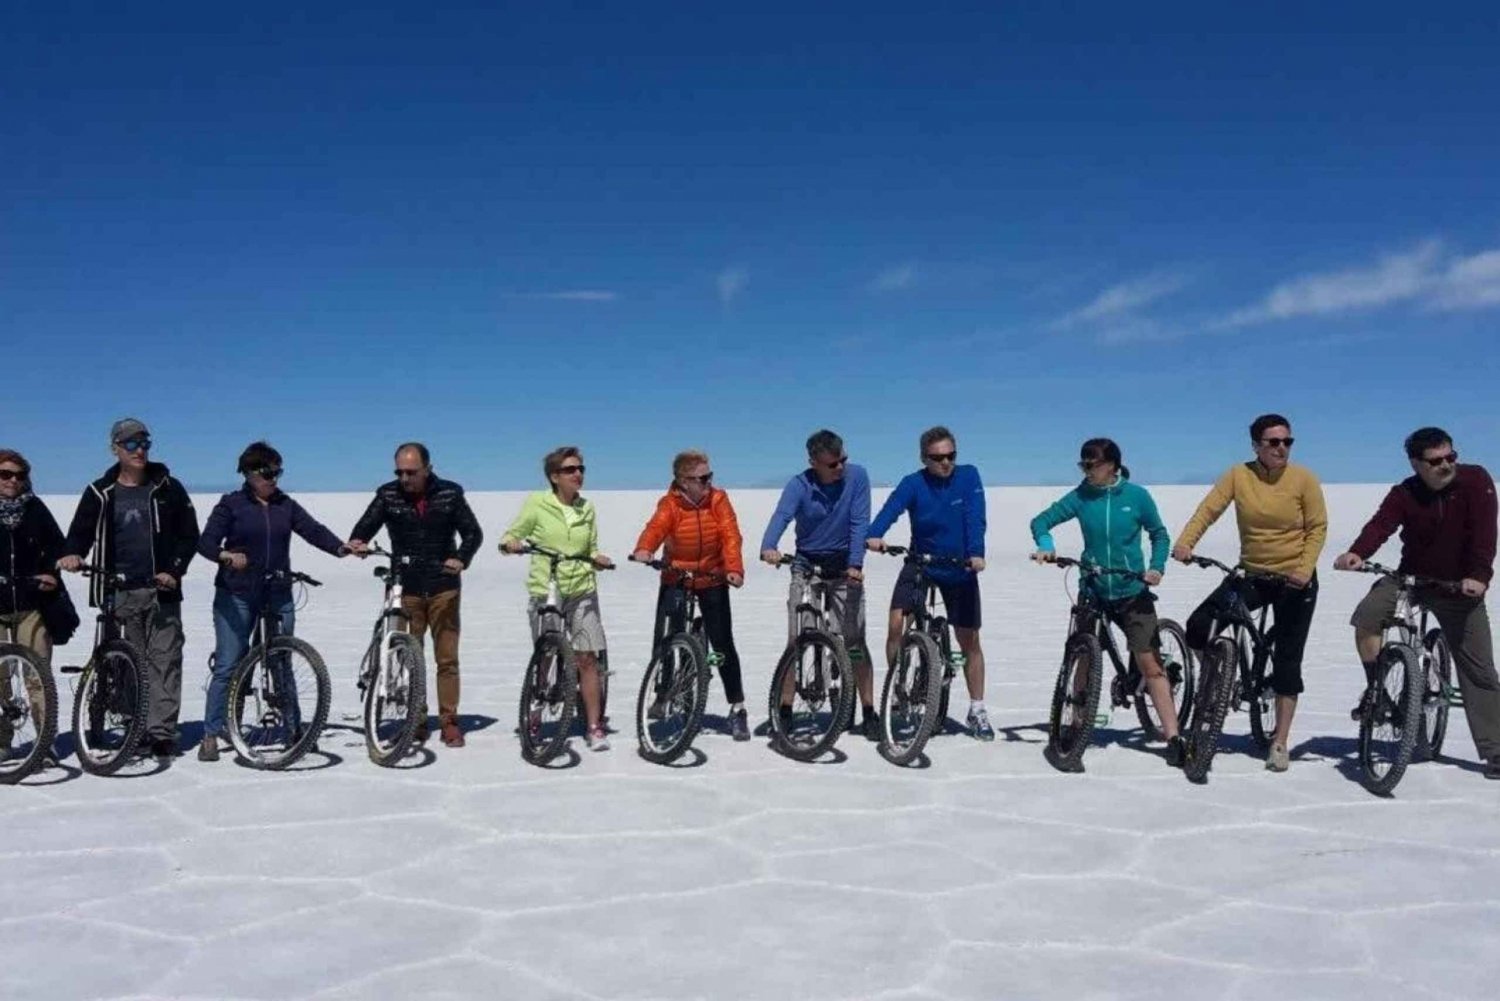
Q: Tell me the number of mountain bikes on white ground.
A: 11